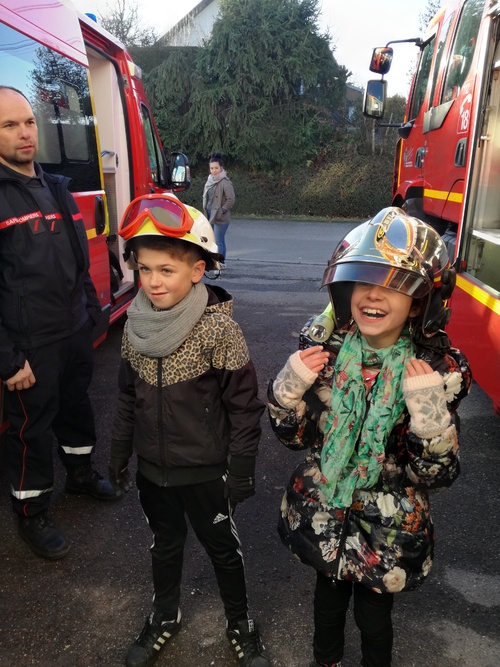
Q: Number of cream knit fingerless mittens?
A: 2